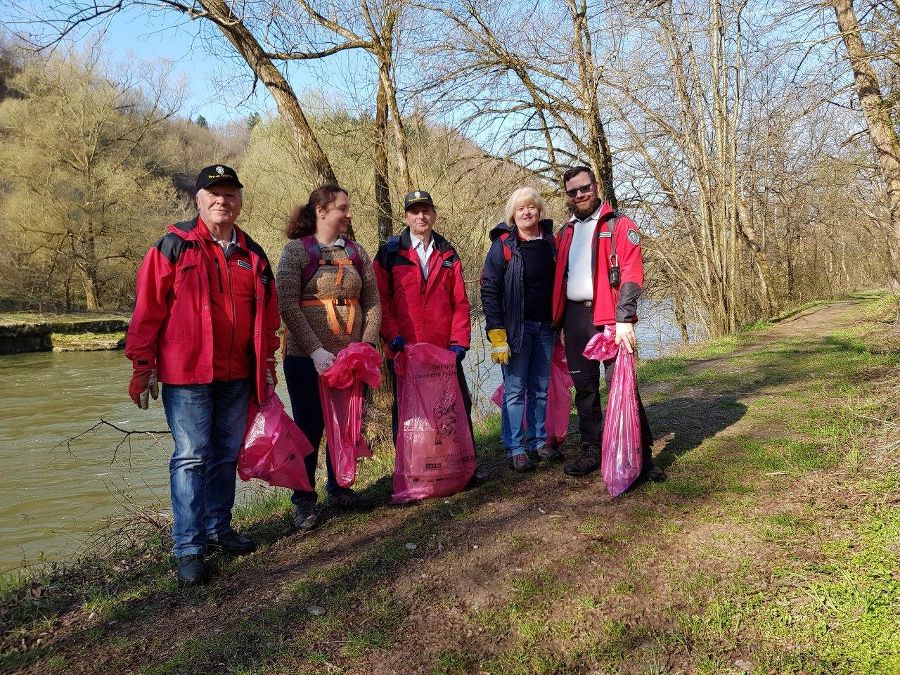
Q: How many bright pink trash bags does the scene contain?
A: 5